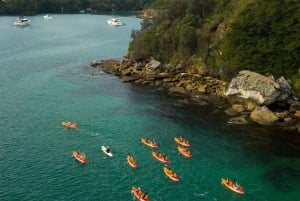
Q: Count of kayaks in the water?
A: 11